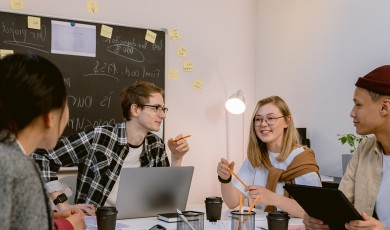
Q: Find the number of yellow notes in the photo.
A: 11